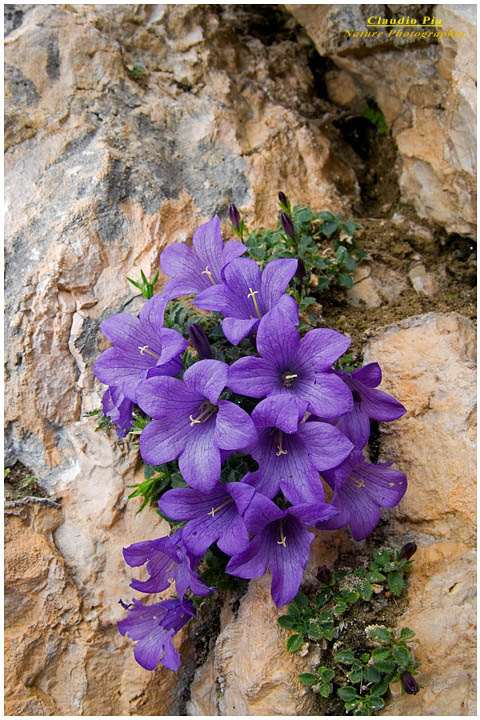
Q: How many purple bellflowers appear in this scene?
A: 13